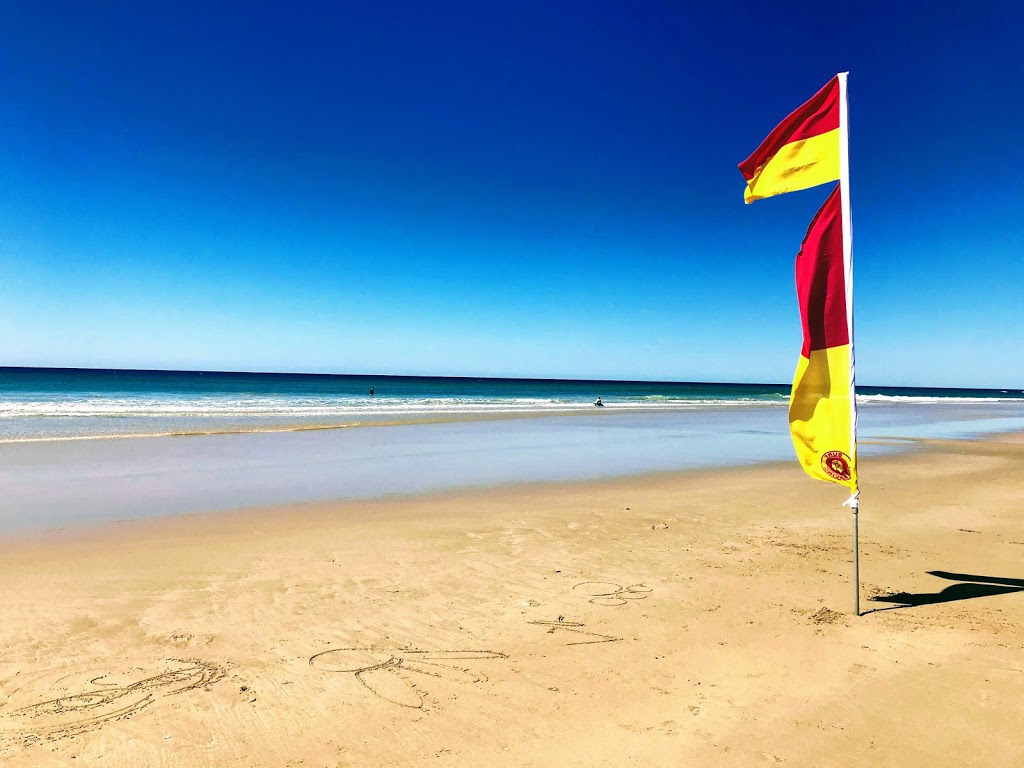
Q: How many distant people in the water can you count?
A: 2